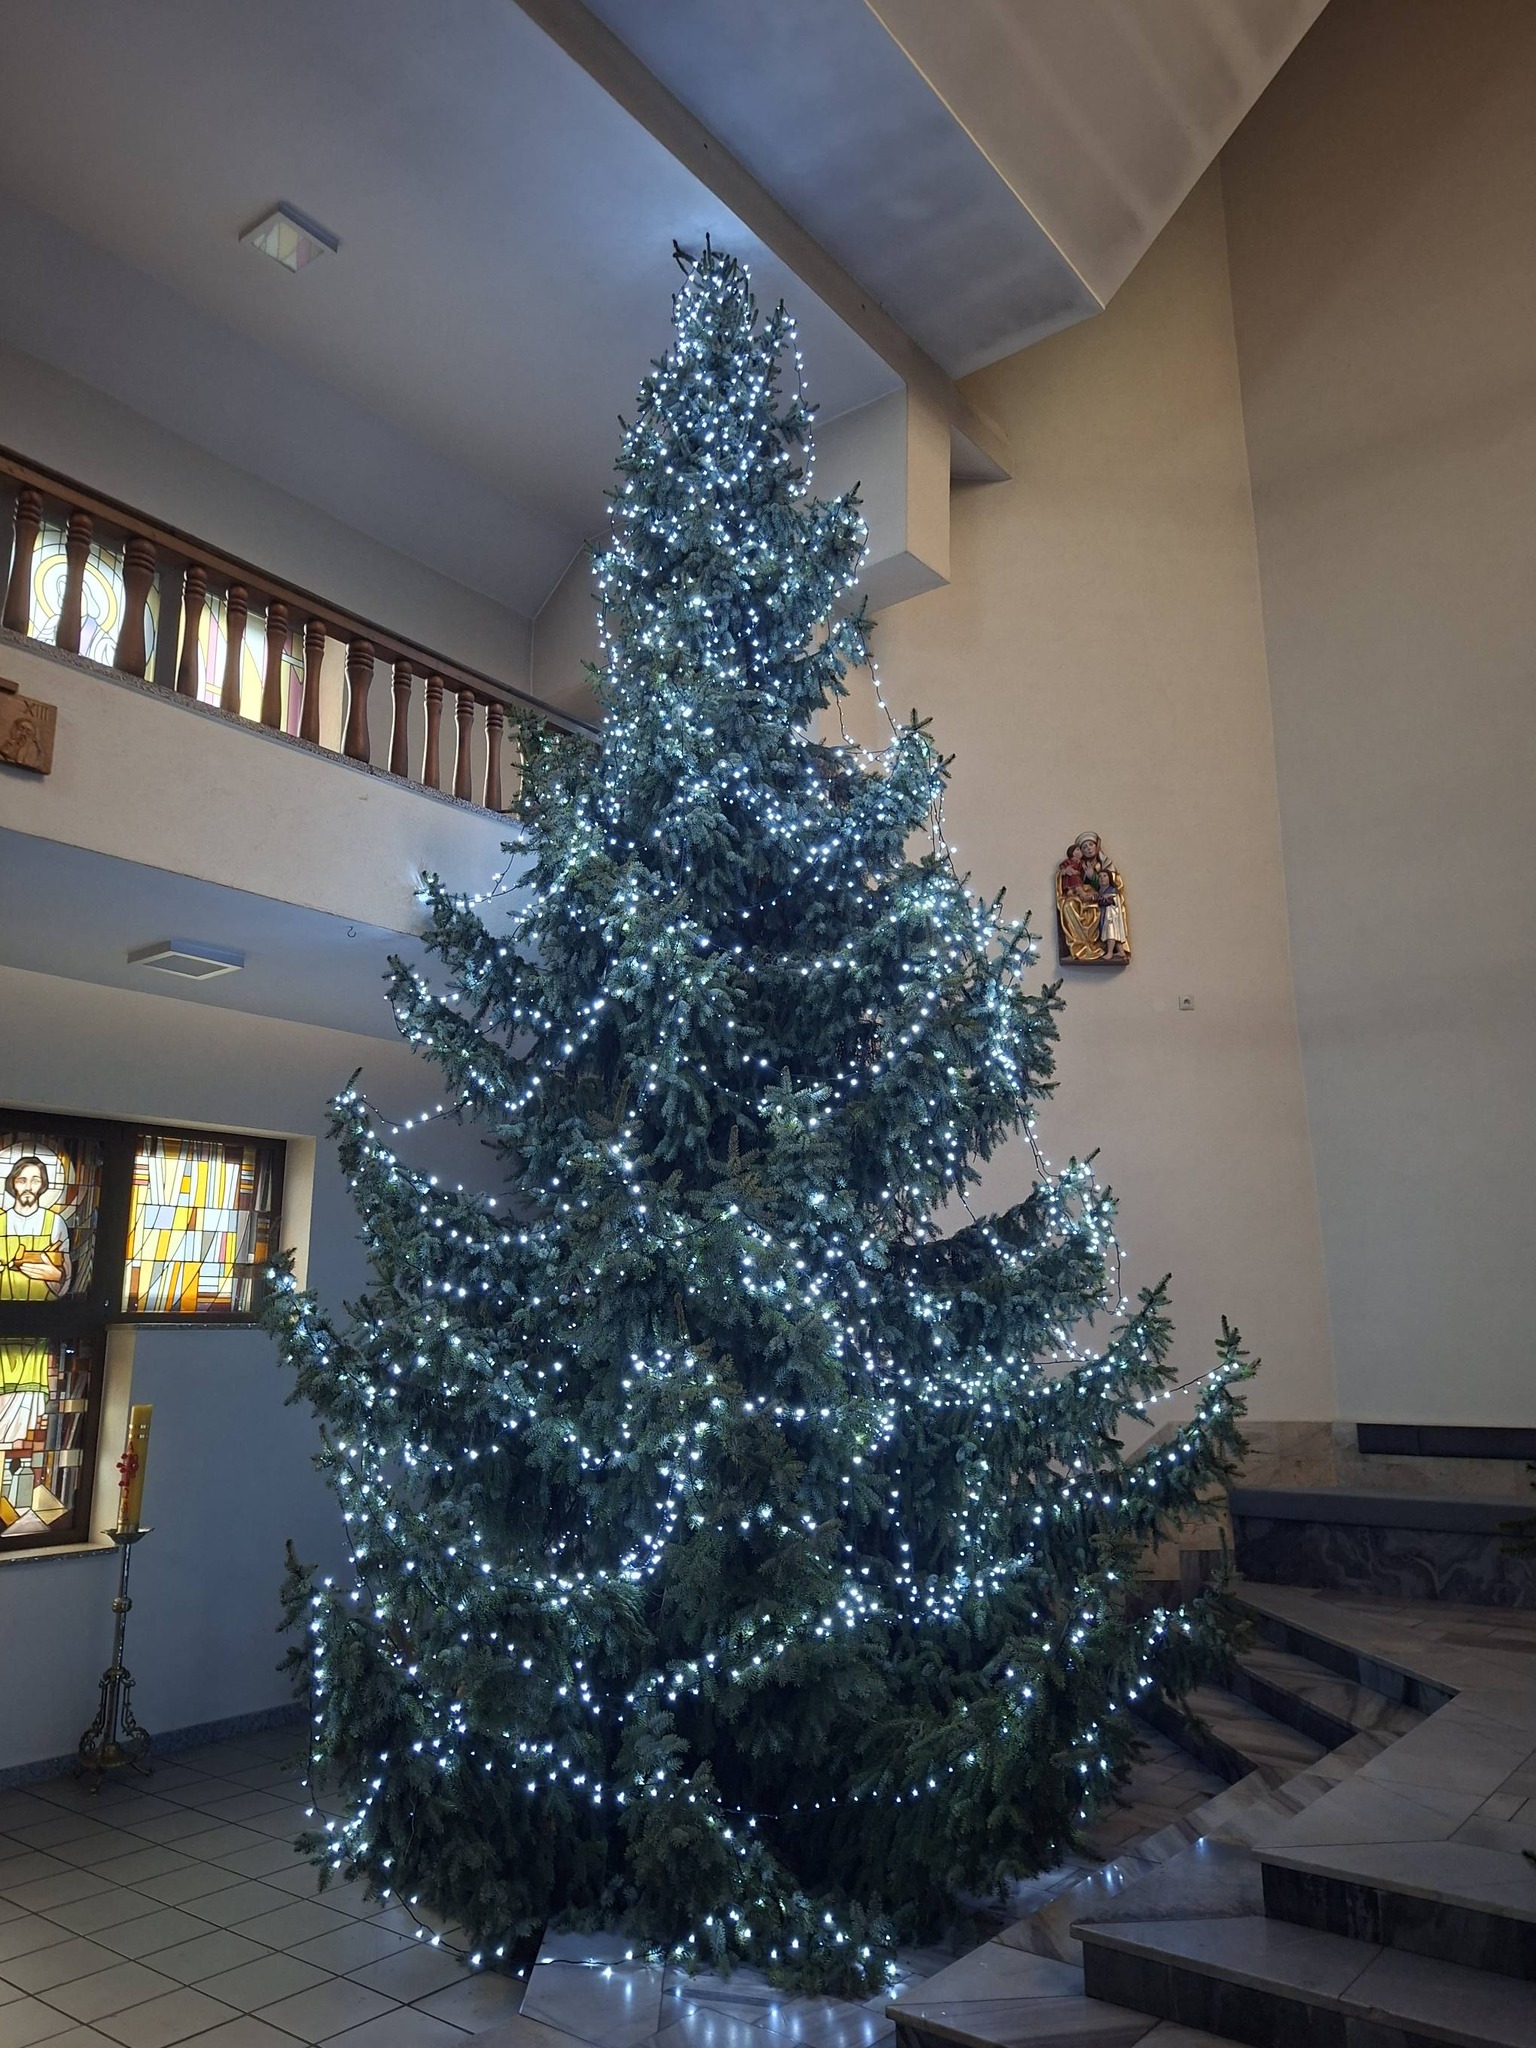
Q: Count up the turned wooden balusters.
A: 12